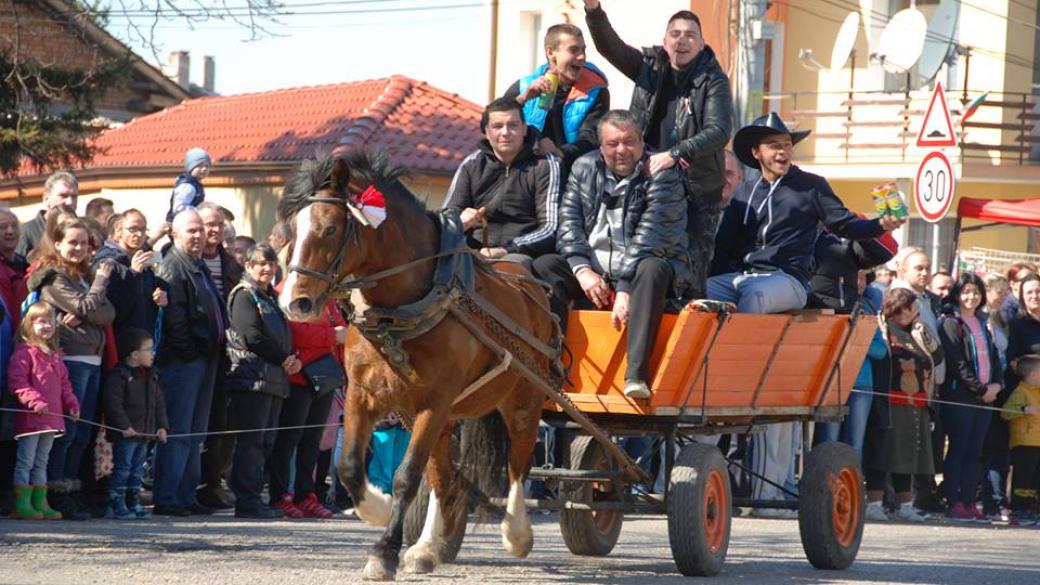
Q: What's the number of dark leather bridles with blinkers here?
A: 0